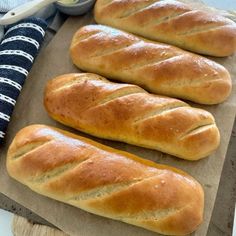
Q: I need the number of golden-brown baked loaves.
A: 4